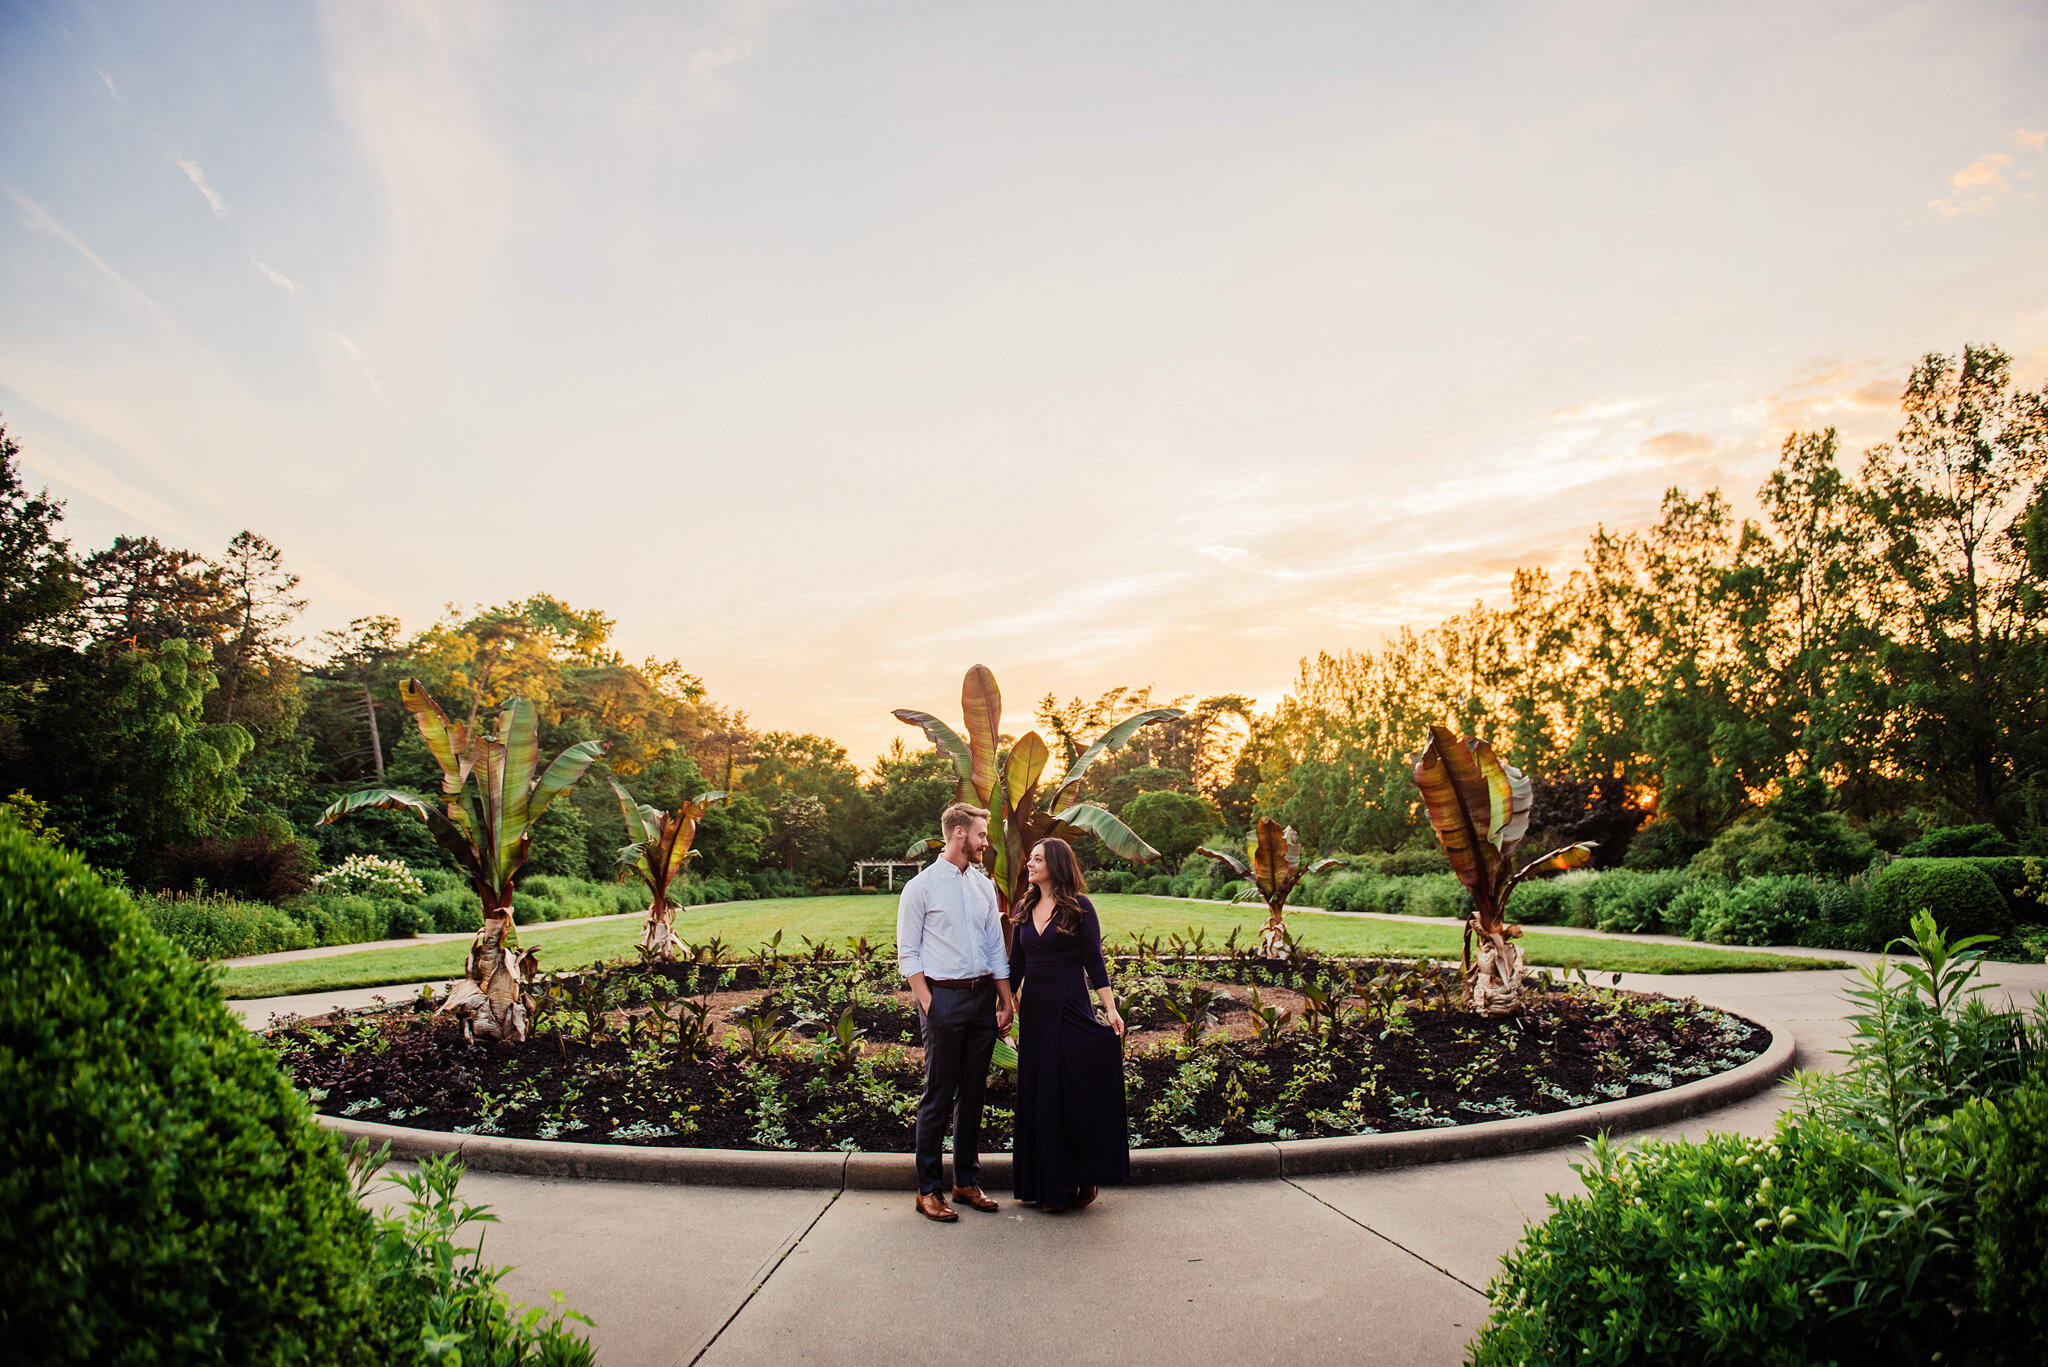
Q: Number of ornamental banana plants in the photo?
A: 5